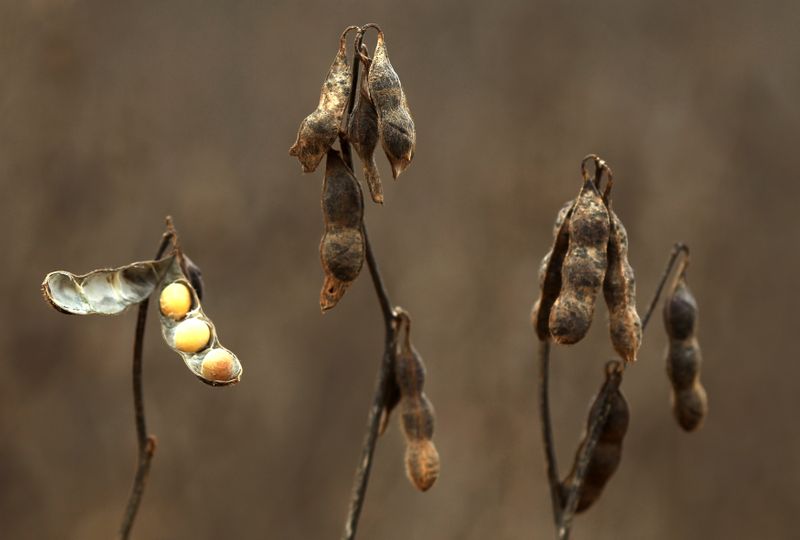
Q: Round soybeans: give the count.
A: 3